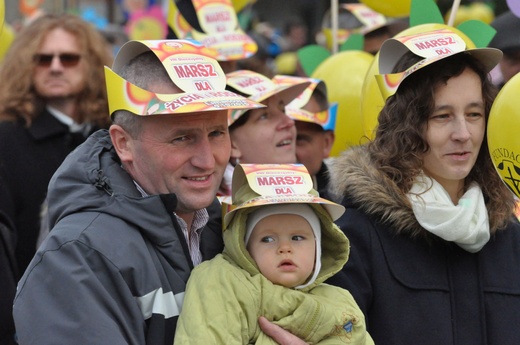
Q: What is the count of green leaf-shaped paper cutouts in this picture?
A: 4